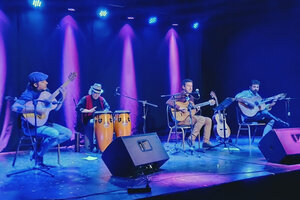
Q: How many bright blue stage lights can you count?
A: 4